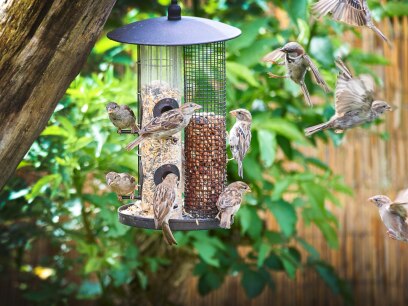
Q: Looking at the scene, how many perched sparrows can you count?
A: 6